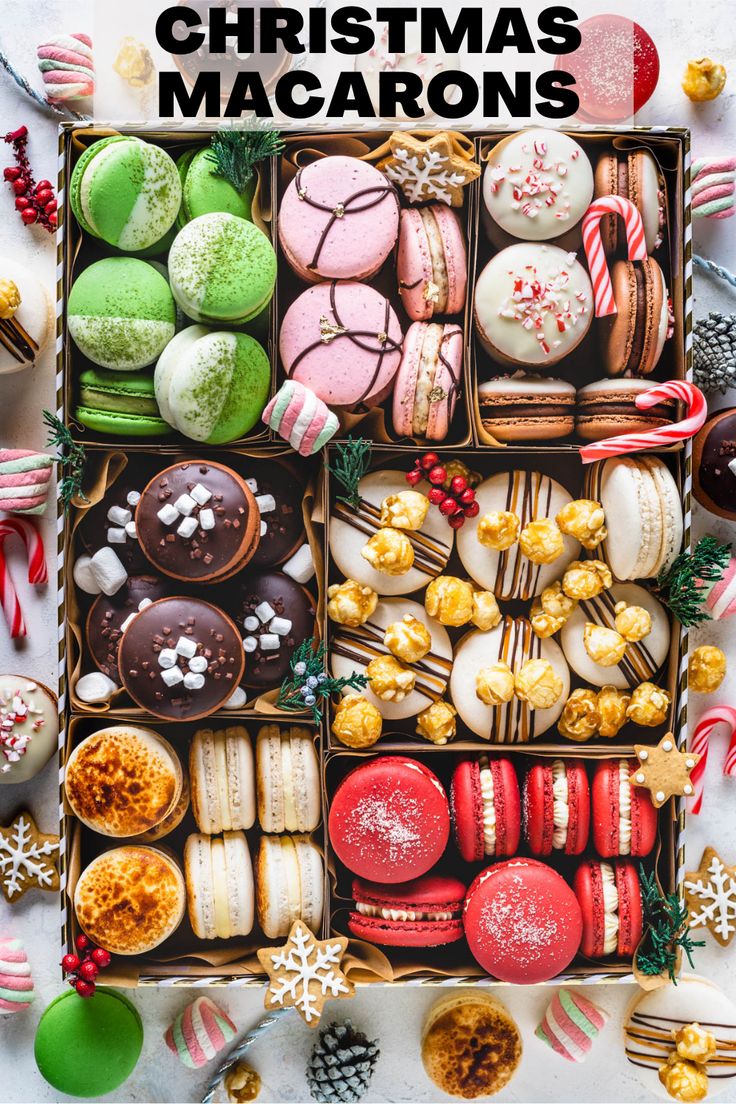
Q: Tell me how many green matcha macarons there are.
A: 7